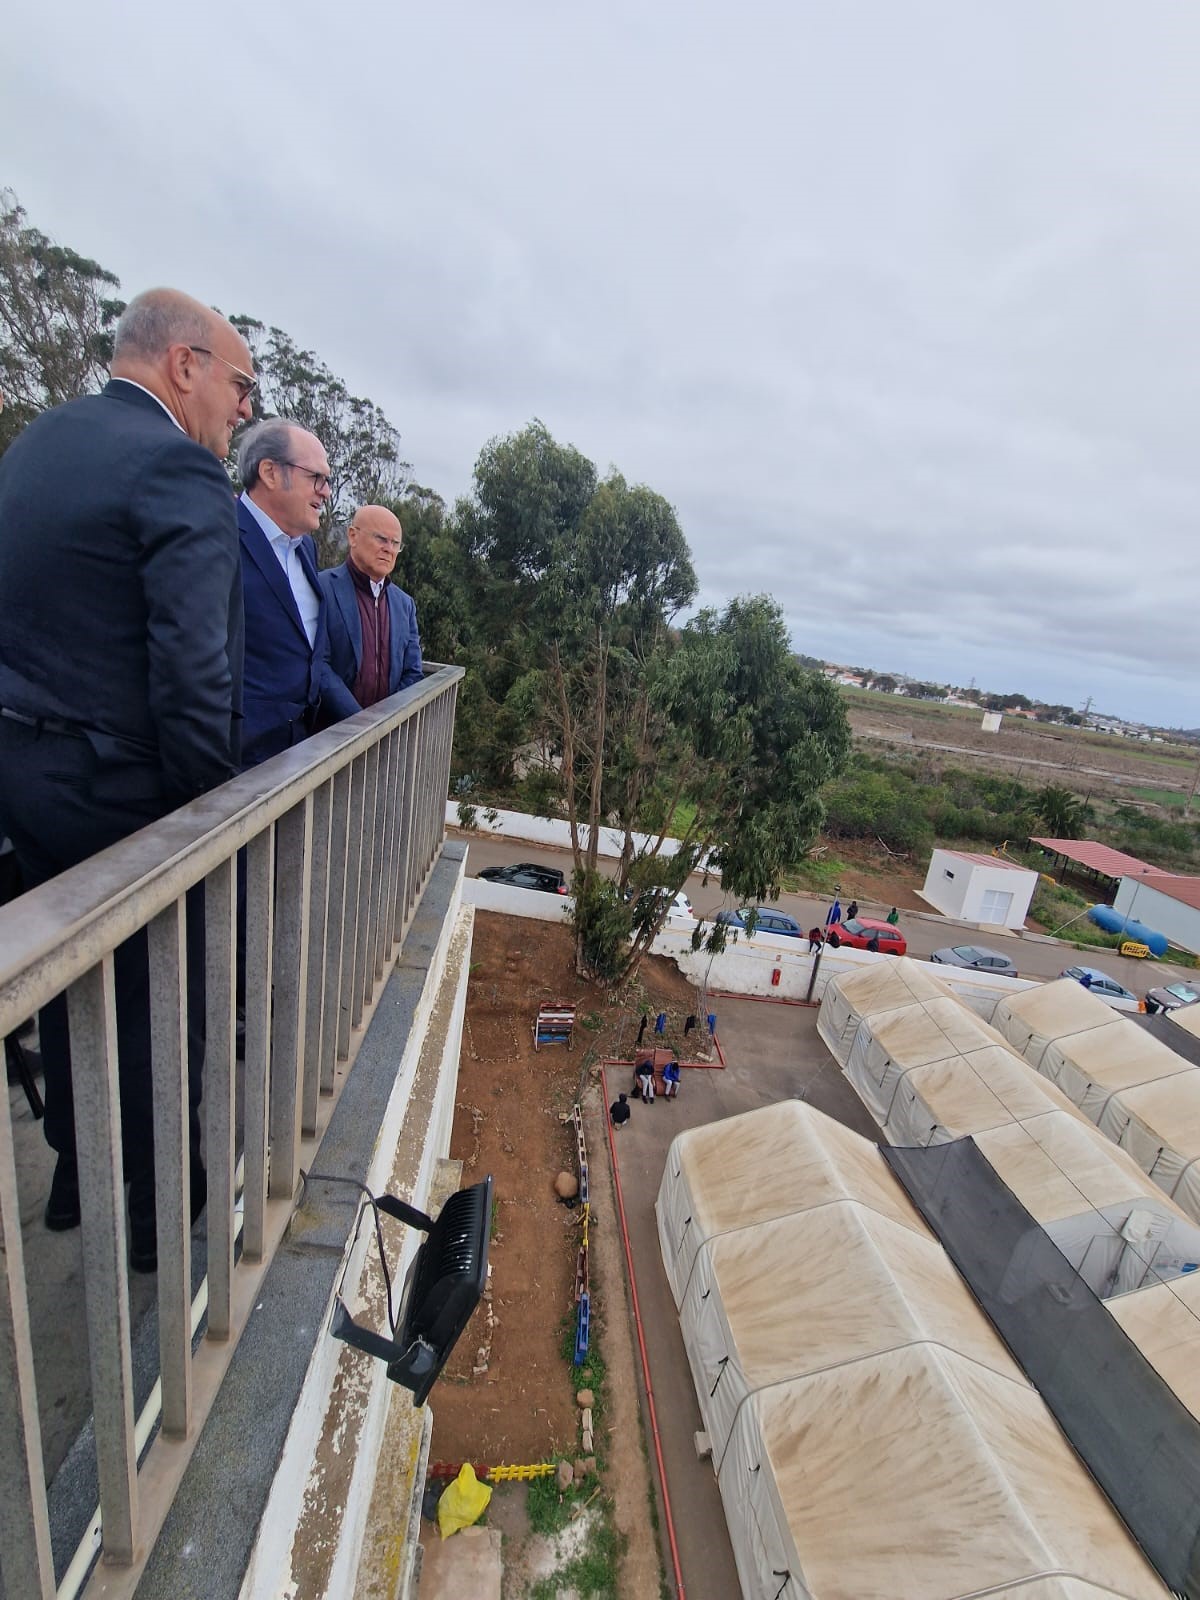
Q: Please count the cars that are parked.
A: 7